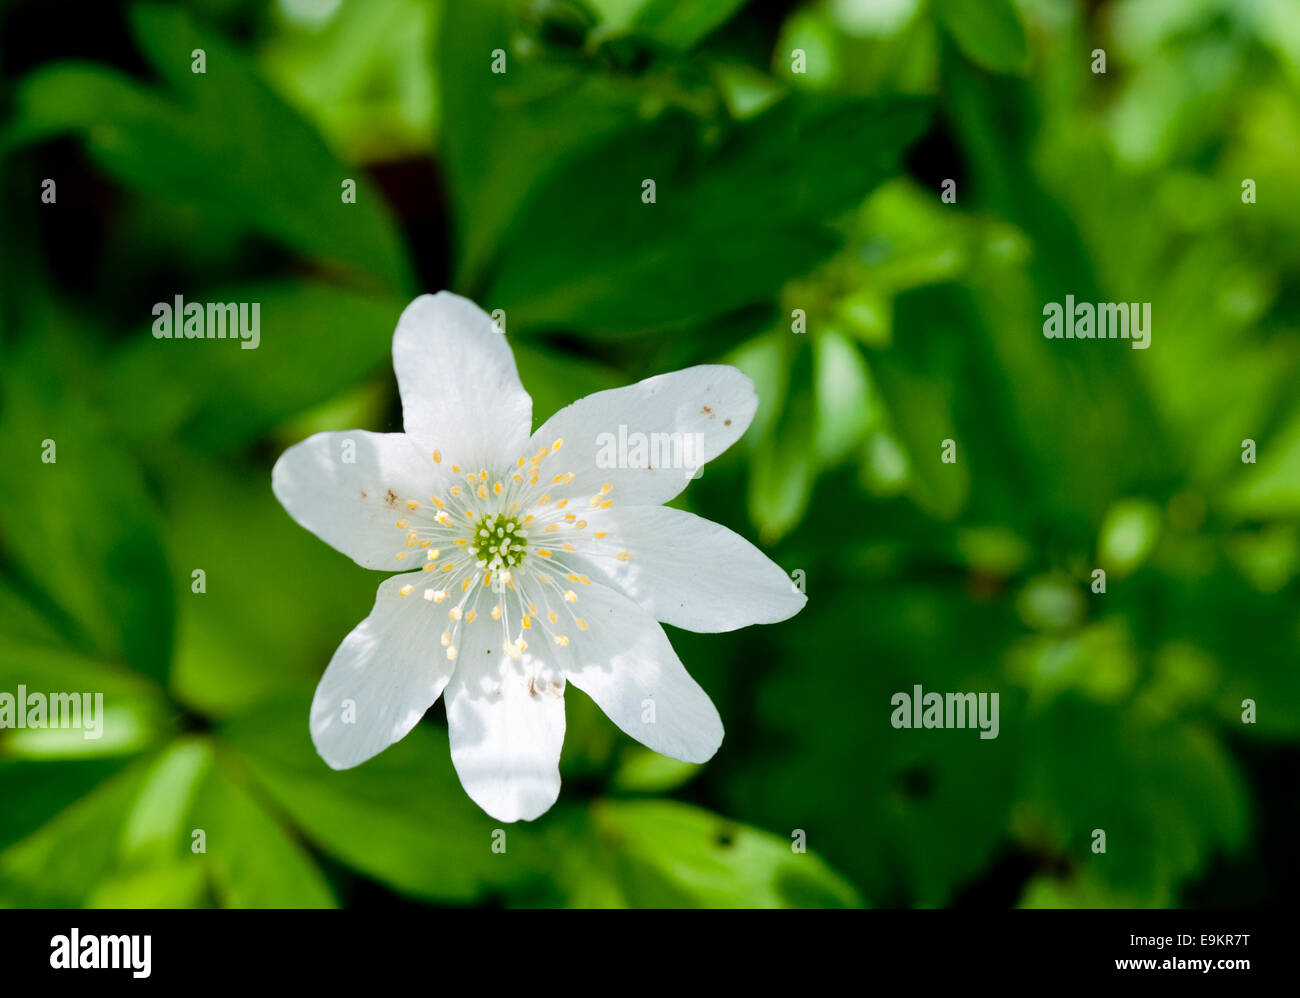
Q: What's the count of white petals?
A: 7